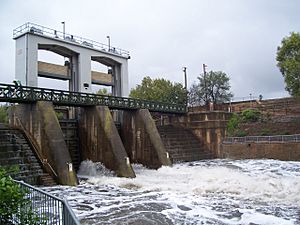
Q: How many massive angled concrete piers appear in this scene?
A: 3